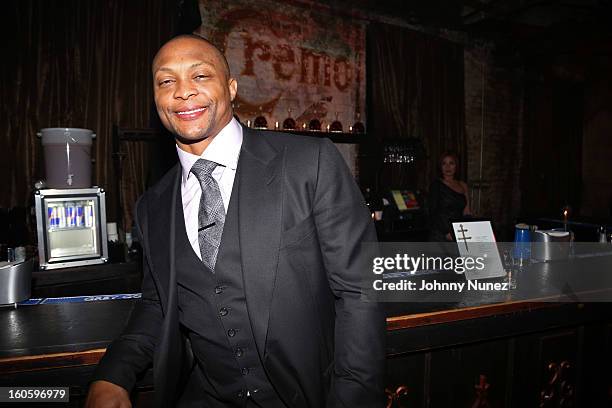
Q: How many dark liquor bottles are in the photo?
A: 5